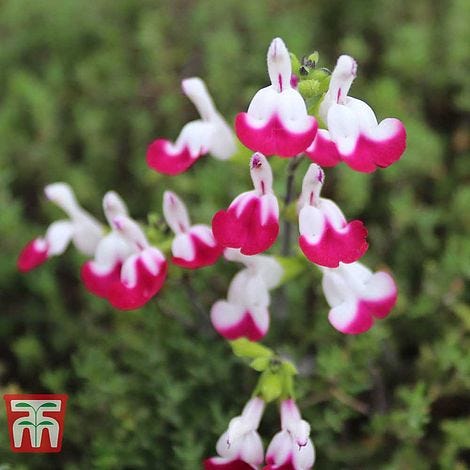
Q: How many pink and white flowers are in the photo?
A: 13